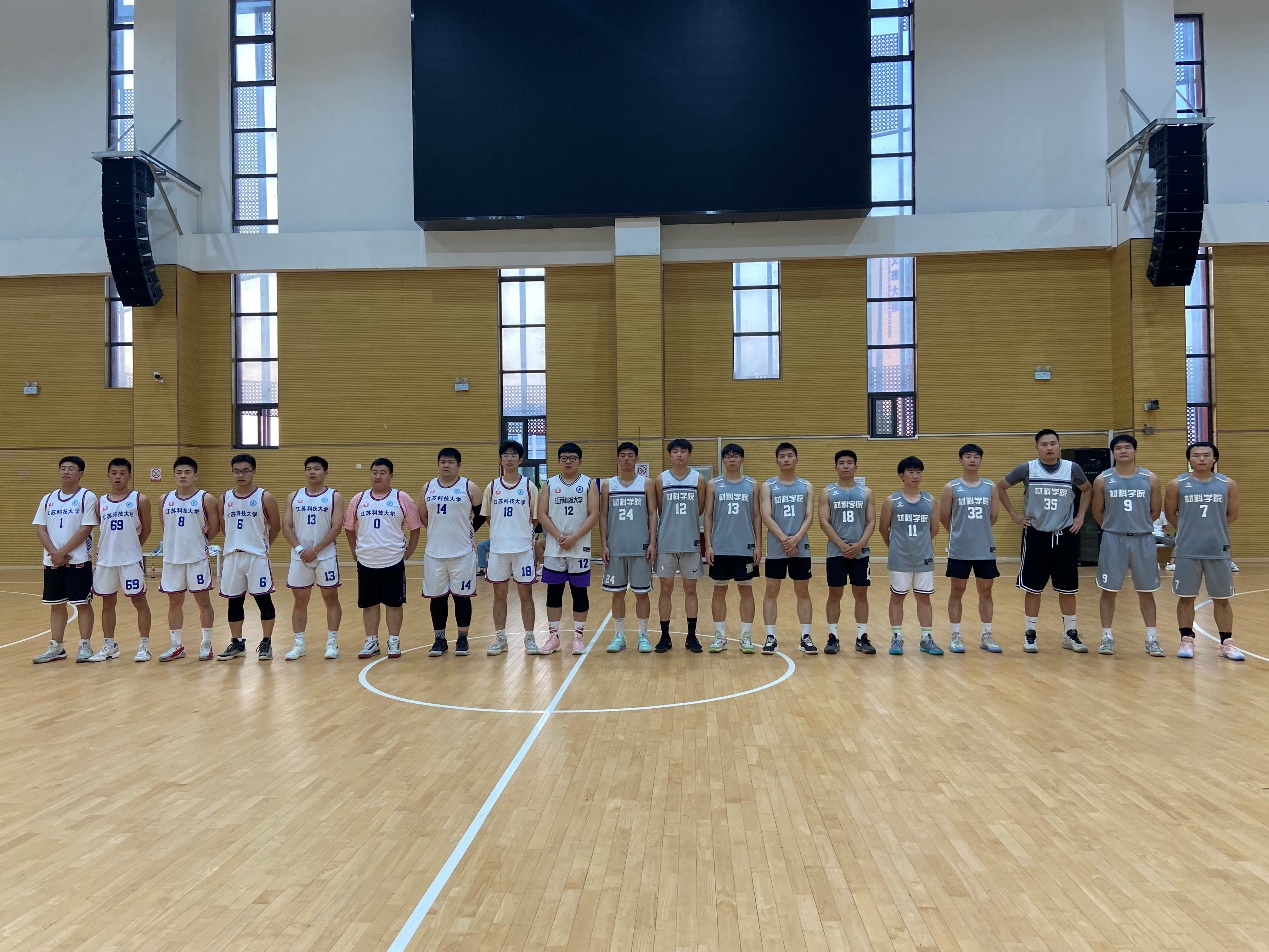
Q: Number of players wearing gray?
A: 10